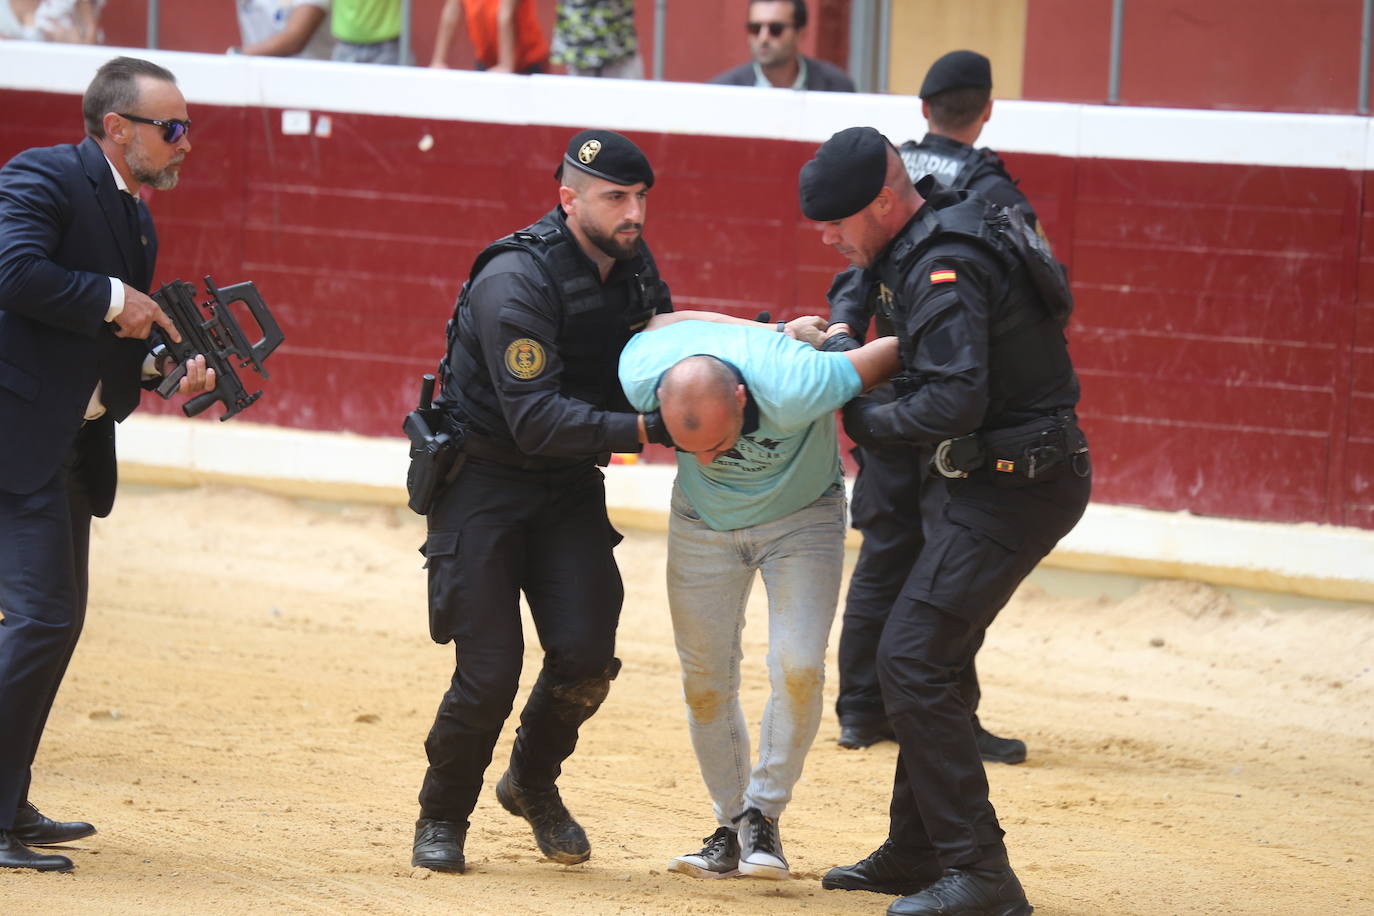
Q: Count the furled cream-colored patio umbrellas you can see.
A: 0